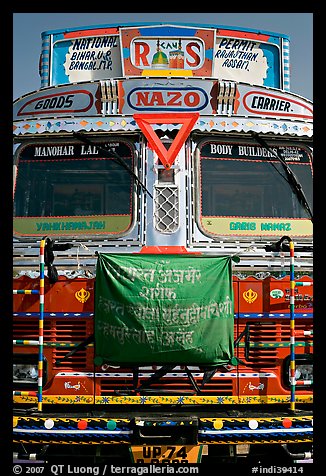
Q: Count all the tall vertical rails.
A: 2